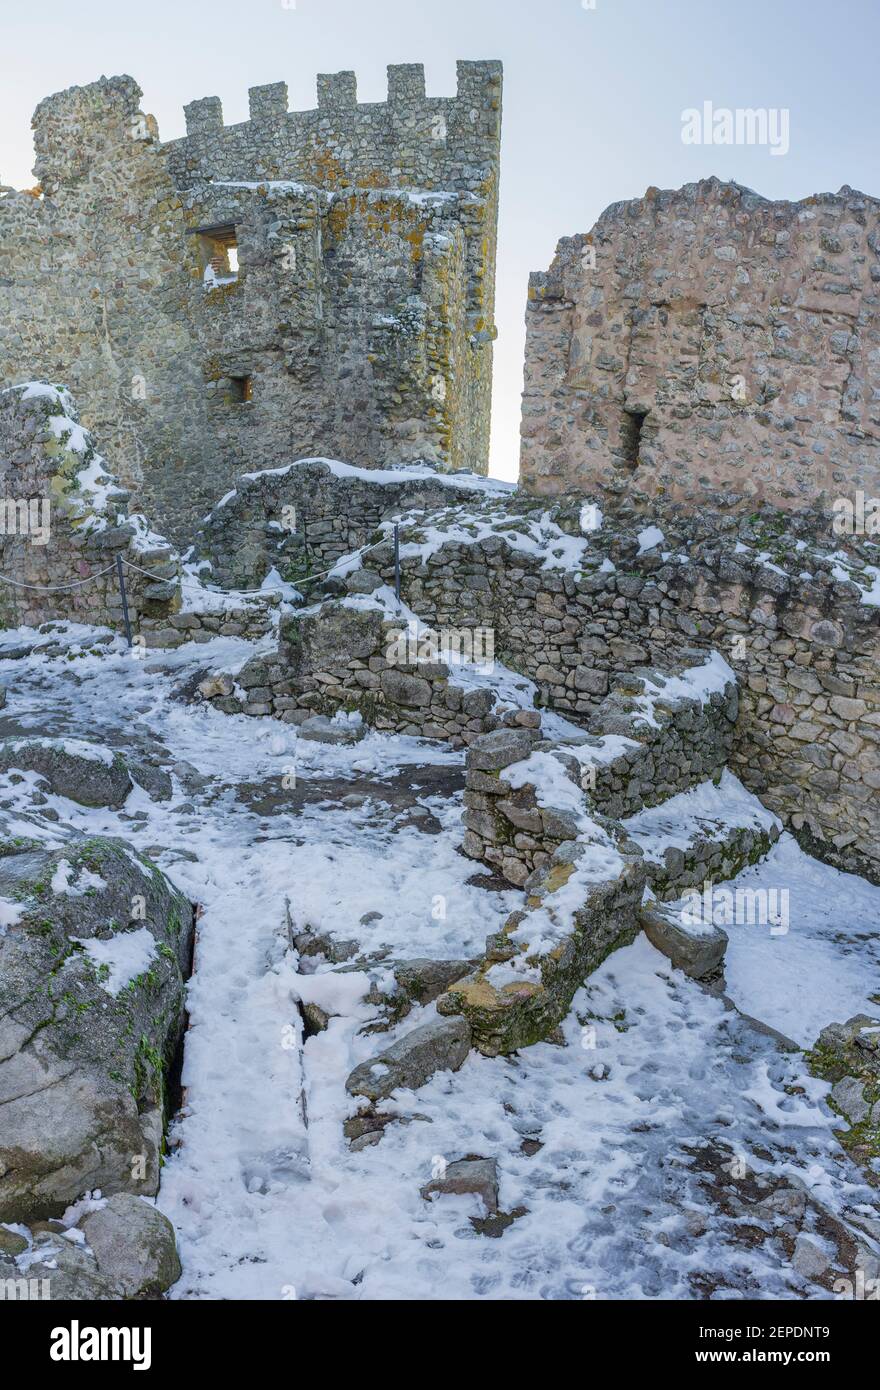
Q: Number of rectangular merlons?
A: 5